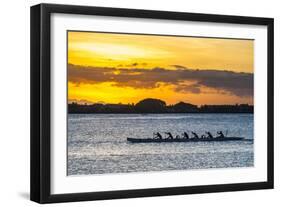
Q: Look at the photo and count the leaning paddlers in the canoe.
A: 6